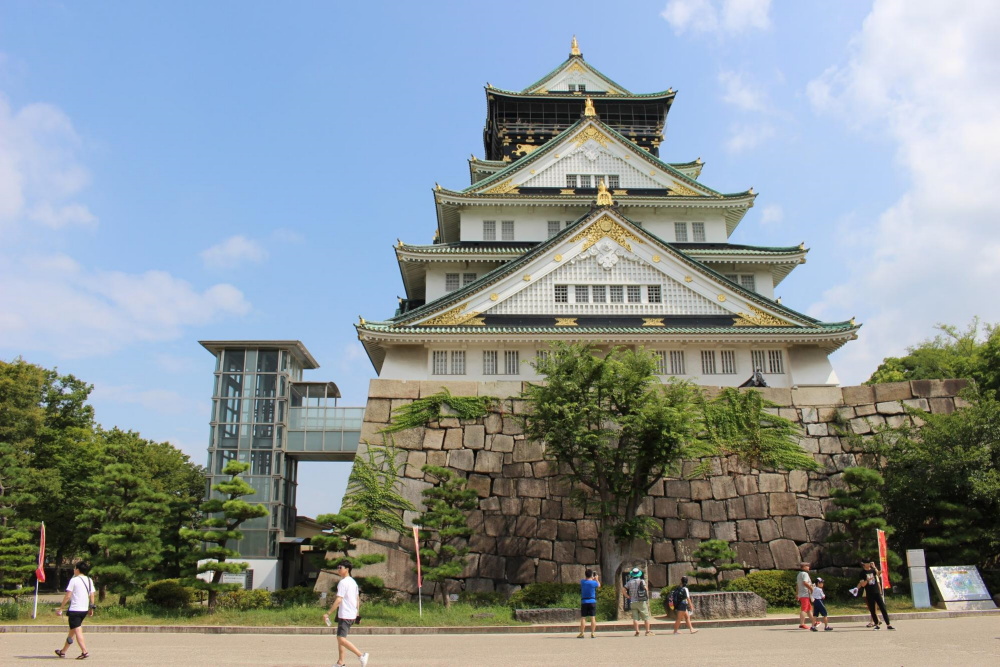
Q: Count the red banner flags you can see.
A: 3